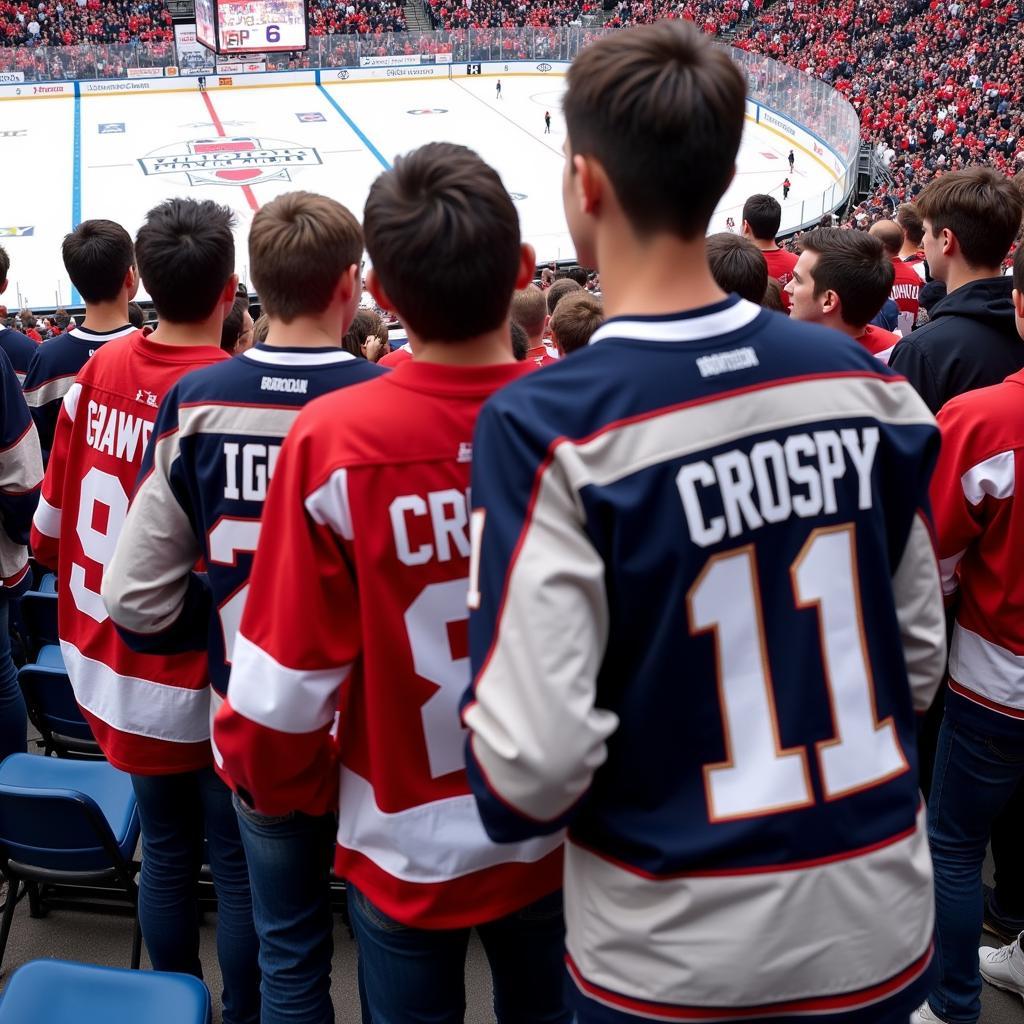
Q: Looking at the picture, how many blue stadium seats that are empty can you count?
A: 4